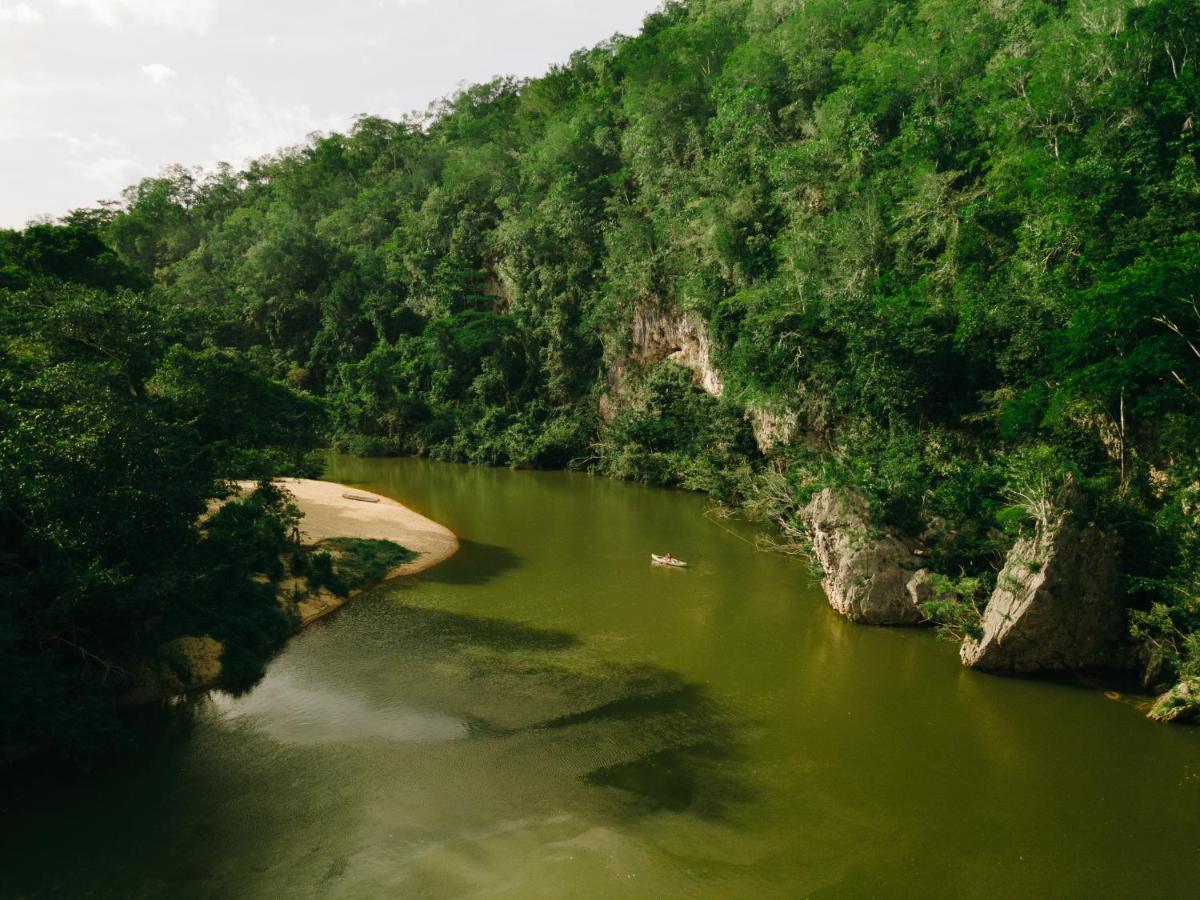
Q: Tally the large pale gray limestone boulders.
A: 2